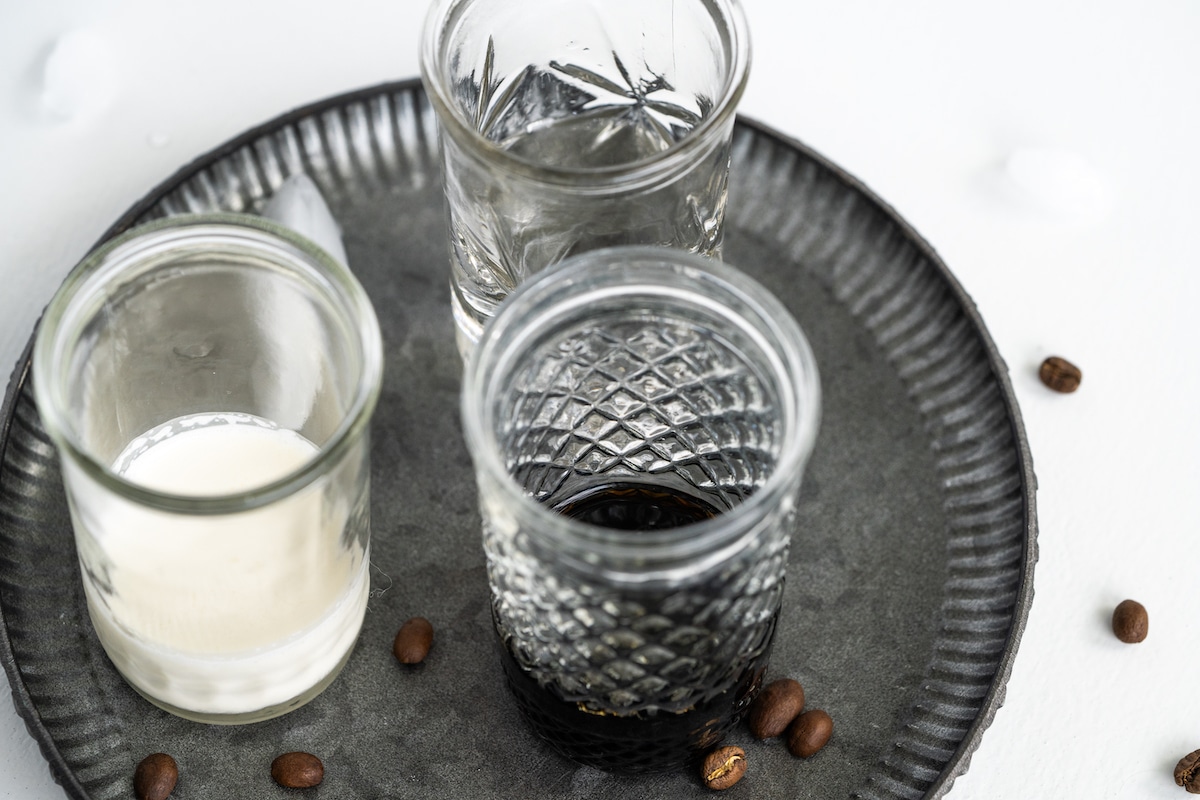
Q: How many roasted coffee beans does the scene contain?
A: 9